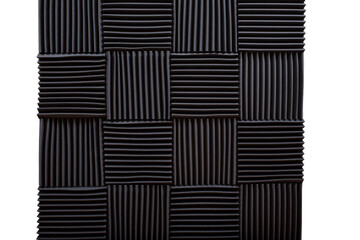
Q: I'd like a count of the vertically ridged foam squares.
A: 8